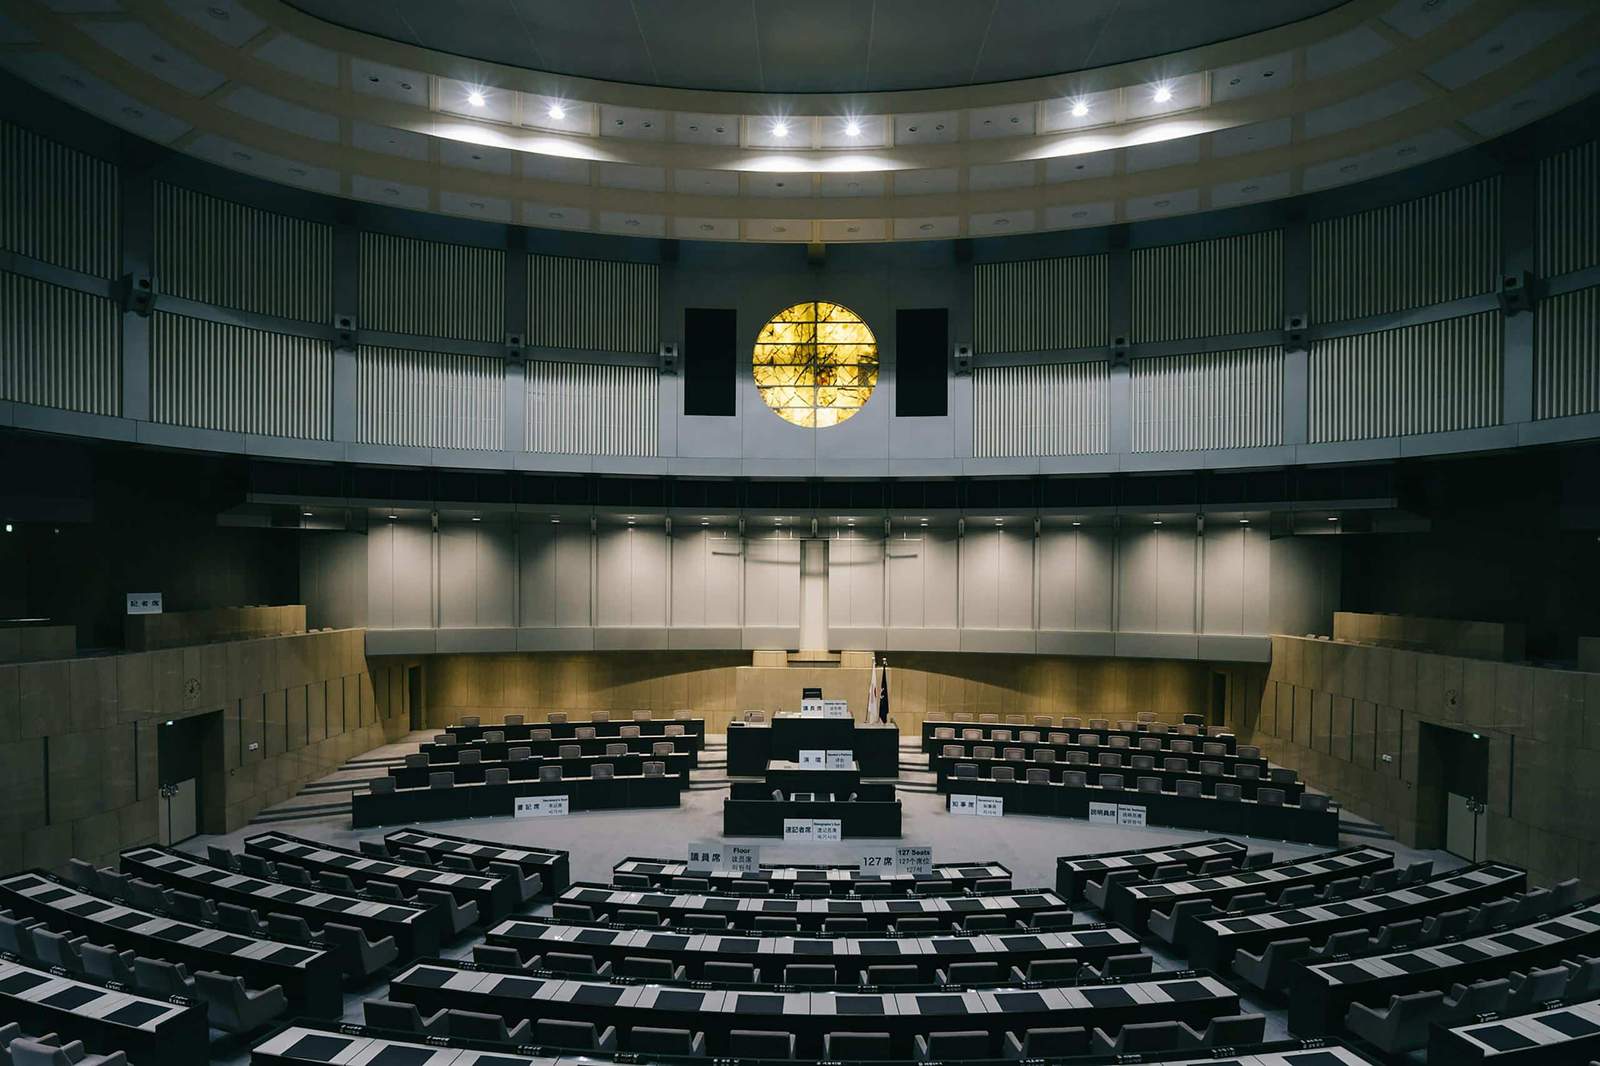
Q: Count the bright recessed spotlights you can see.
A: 6